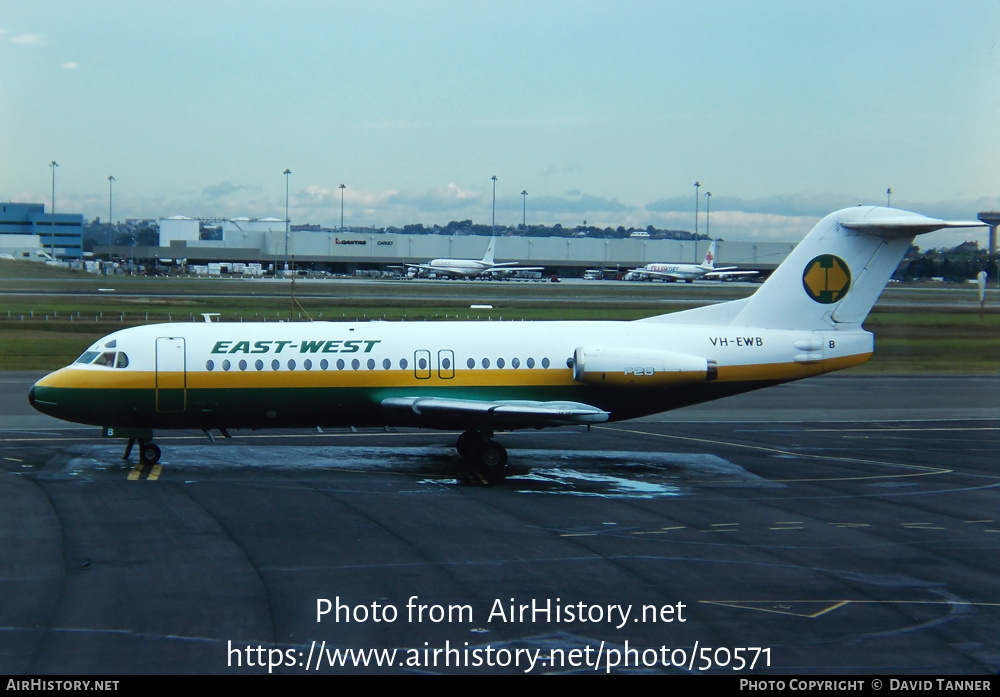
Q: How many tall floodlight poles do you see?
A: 9